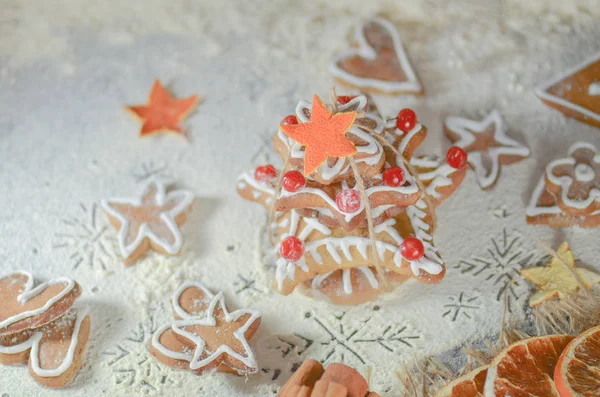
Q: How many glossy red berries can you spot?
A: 10